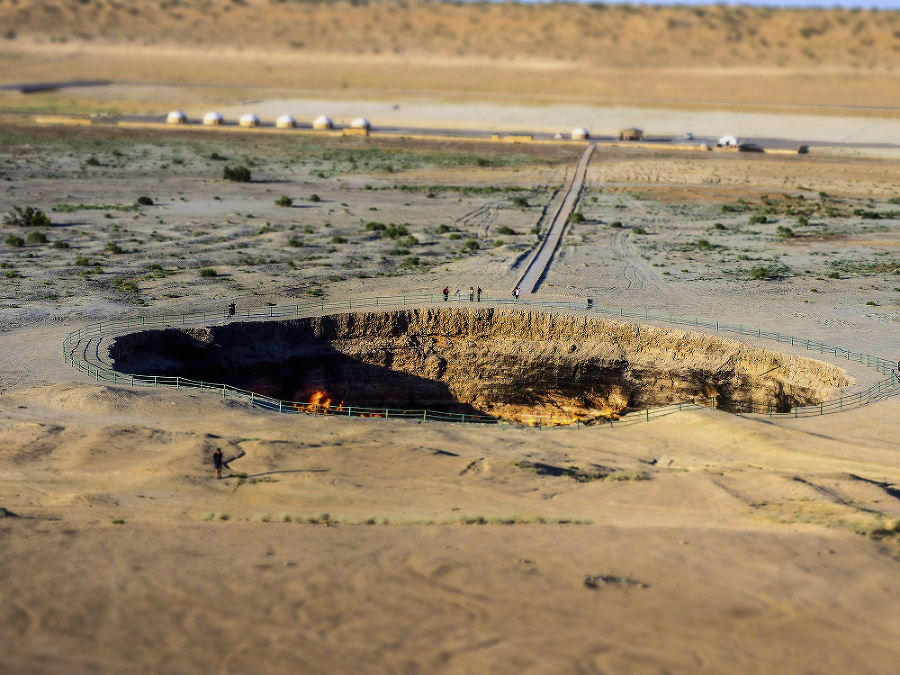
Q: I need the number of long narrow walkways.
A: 1